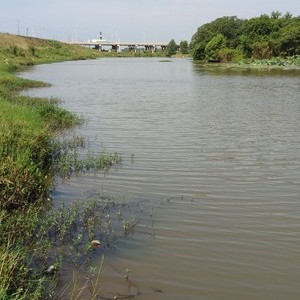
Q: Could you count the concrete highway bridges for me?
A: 1